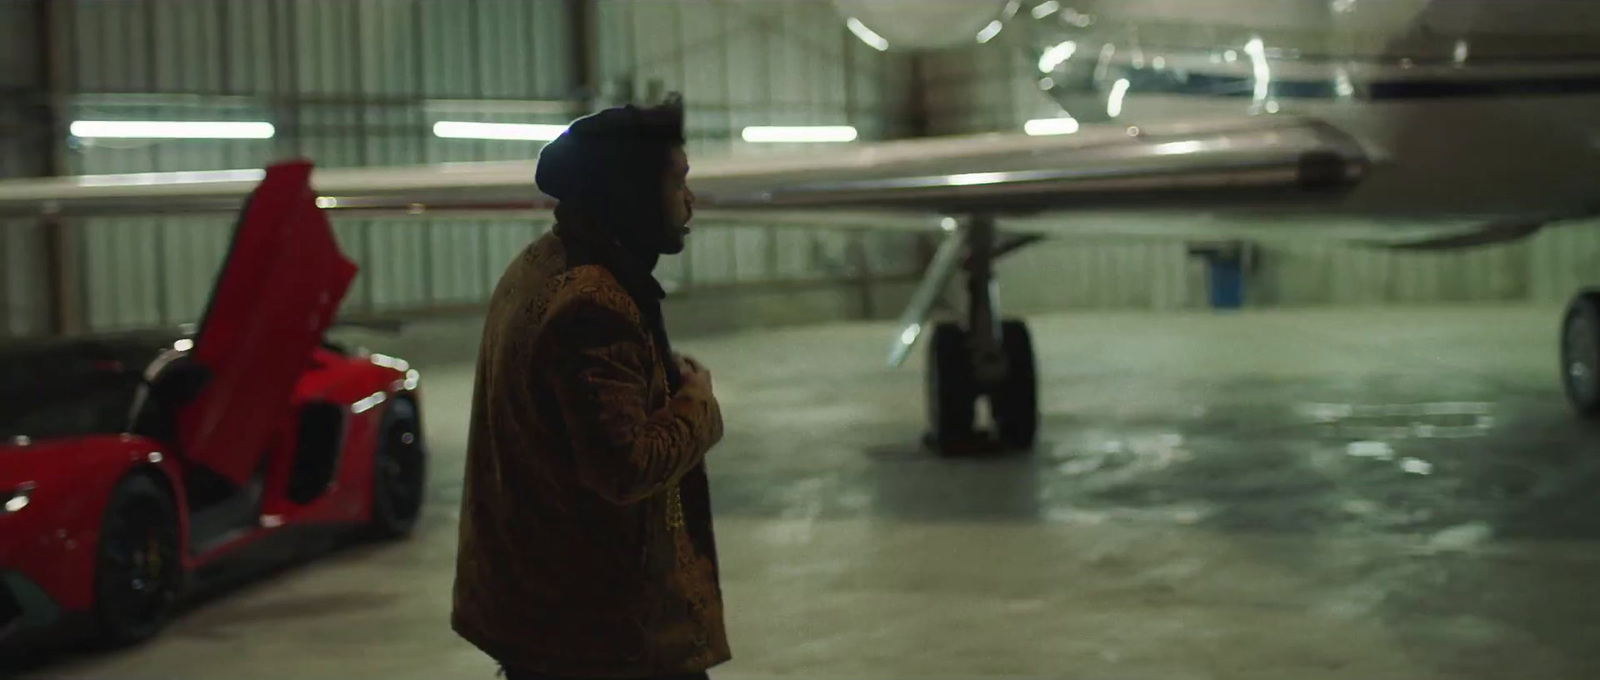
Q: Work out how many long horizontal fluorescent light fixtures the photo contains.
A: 4